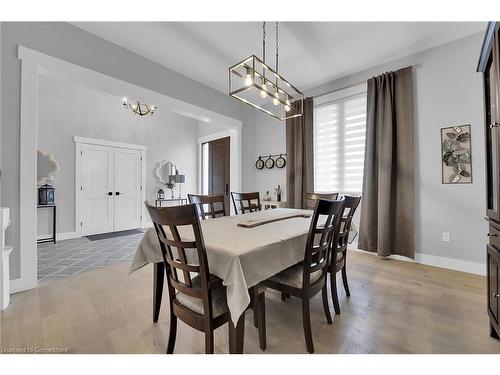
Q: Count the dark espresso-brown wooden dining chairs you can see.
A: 6